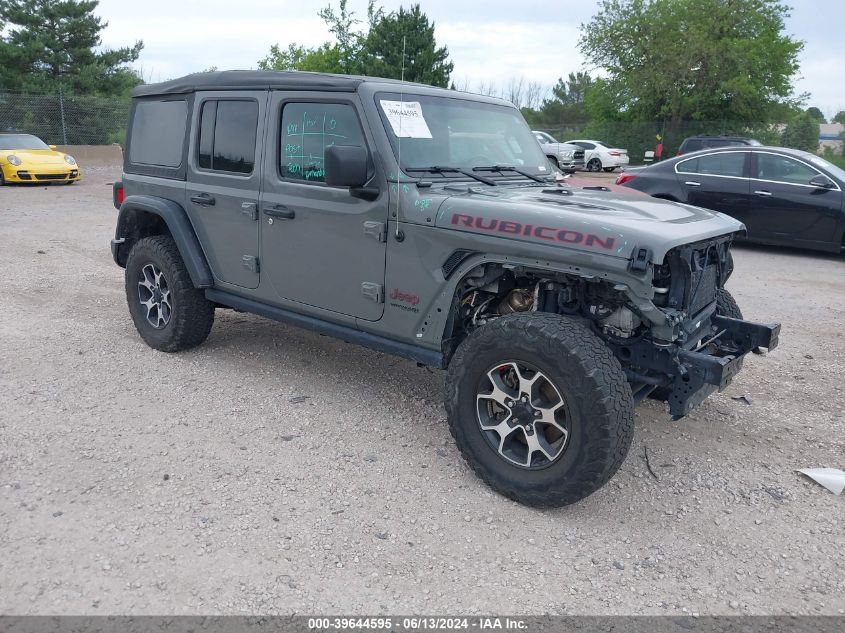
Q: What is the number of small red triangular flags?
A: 0